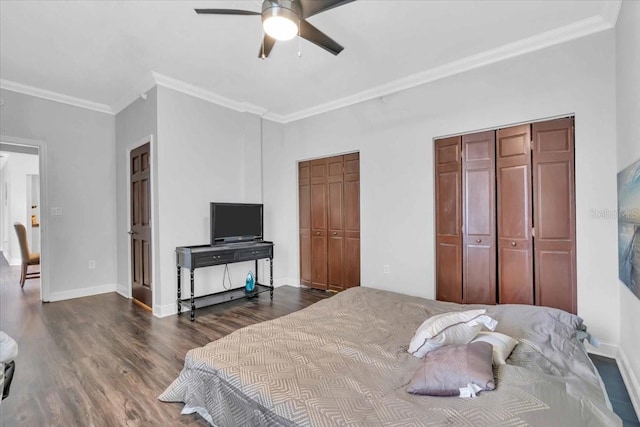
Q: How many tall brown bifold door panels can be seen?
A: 8